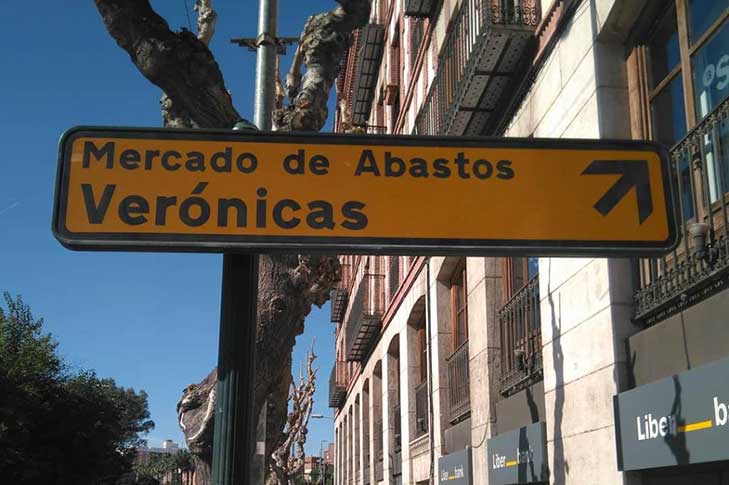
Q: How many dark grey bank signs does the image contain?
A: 3